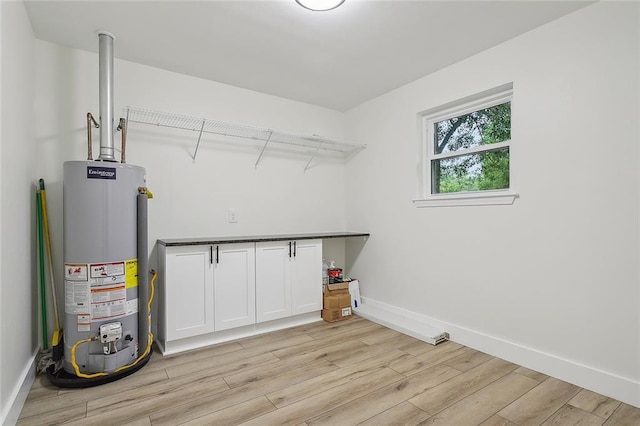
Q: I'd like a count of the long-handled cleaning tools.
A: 2